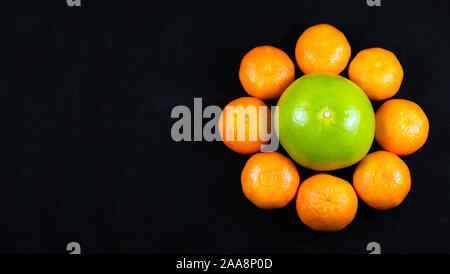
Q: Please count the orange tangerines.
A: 8